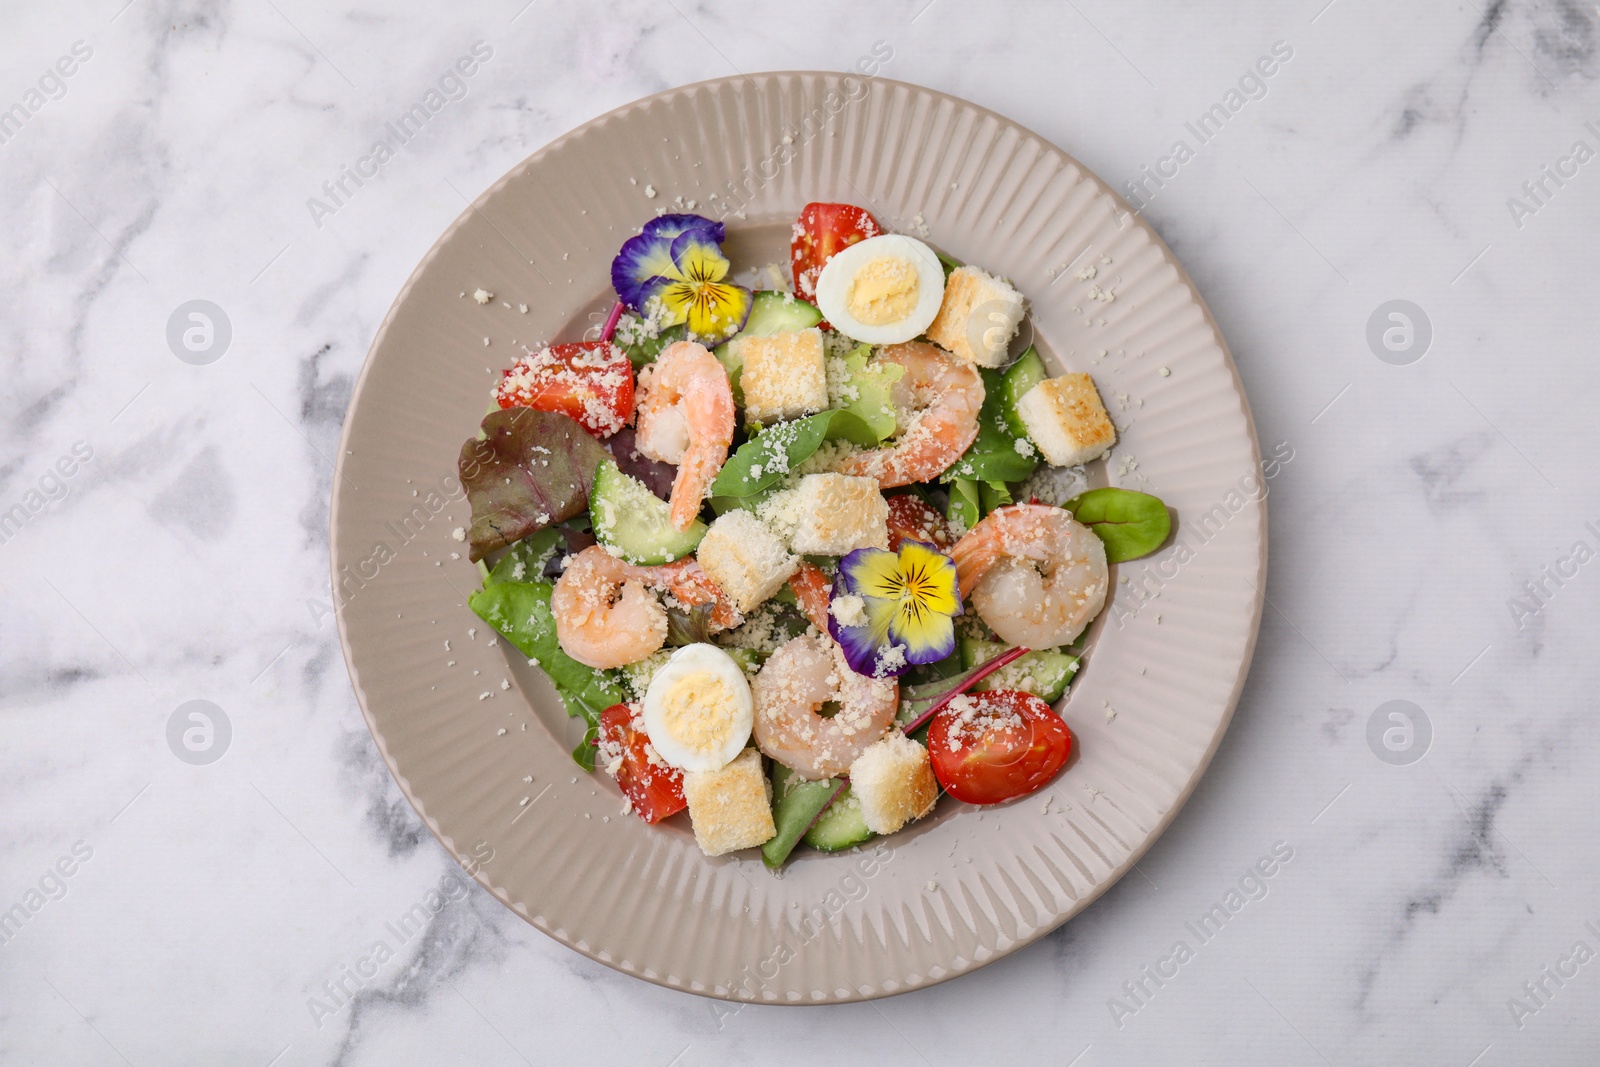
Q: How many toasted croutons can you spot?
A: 7